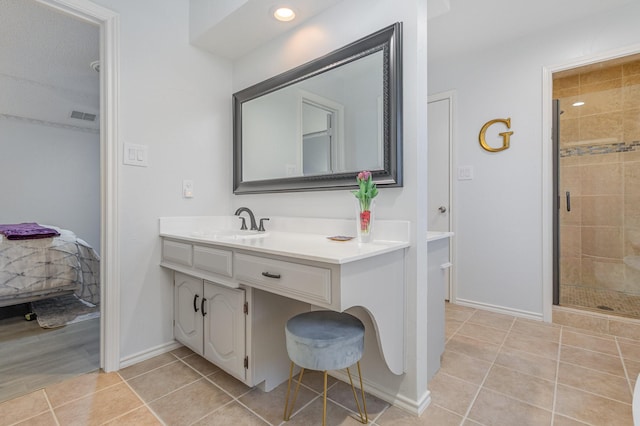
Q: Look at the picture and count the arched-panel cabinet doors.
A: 2